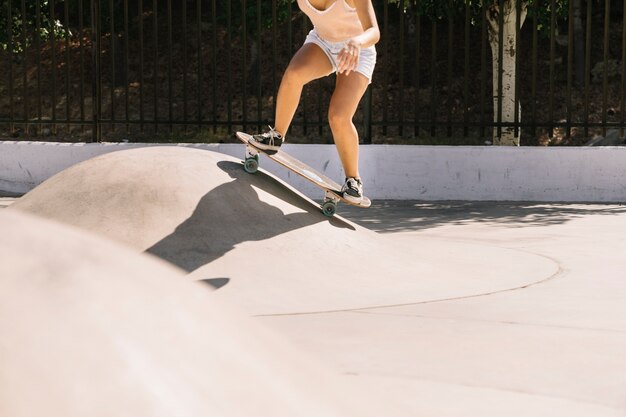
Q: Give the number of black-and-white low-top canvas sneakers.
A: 2